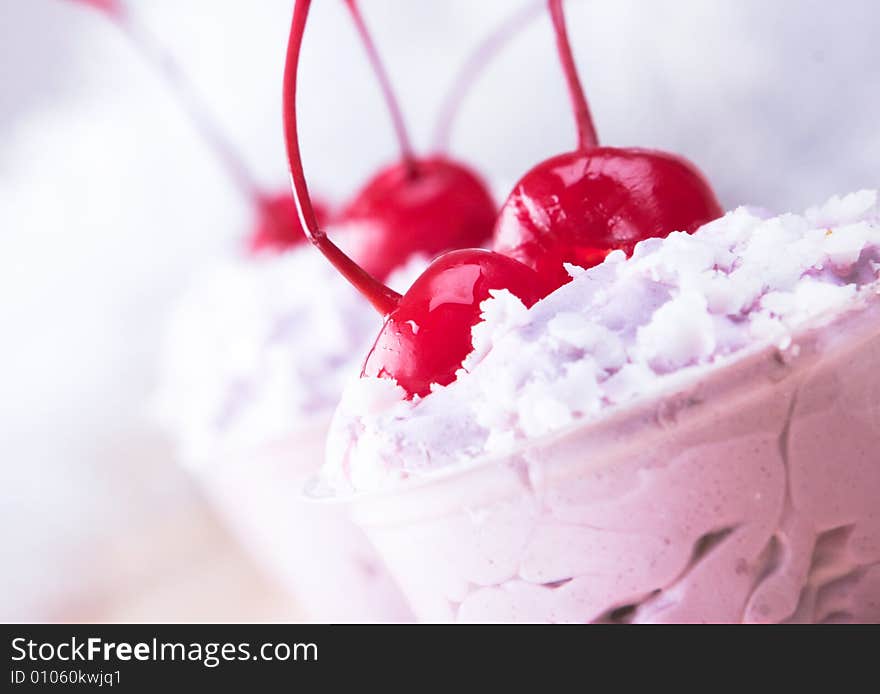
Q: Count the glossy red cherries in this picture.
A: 4